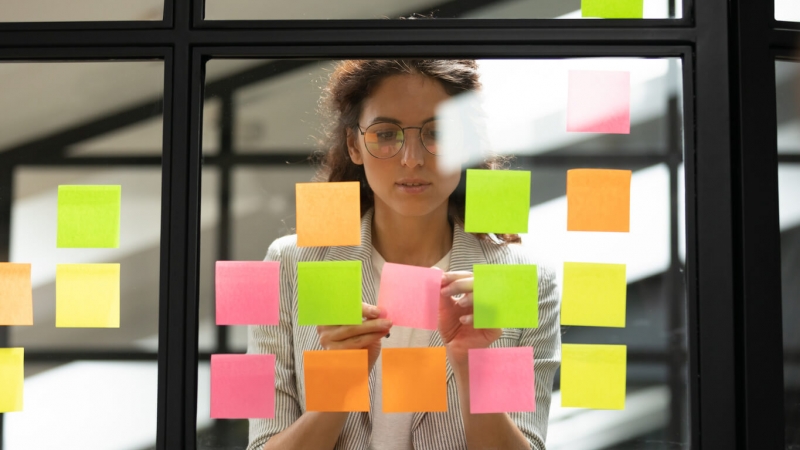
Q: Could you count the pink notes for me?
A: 5